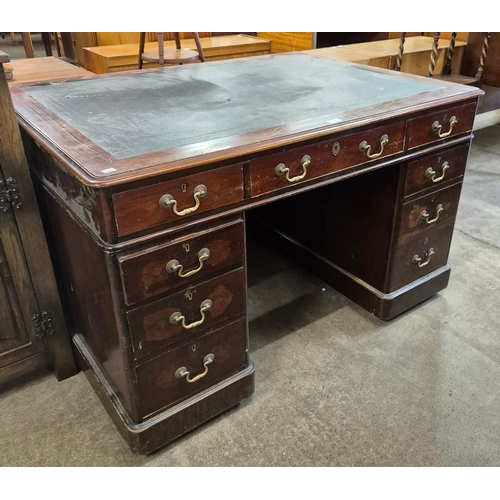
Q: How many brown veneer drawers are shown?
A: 9